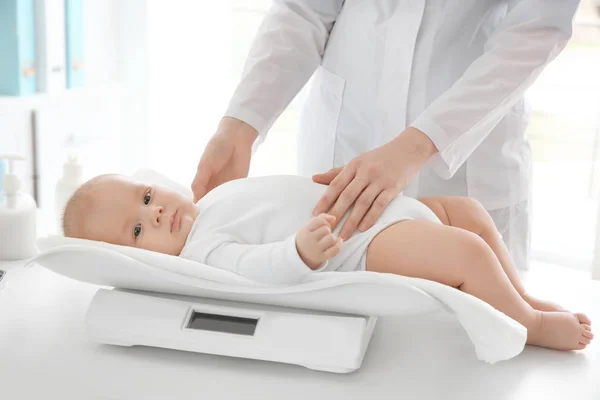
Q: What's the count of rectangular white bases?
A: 1